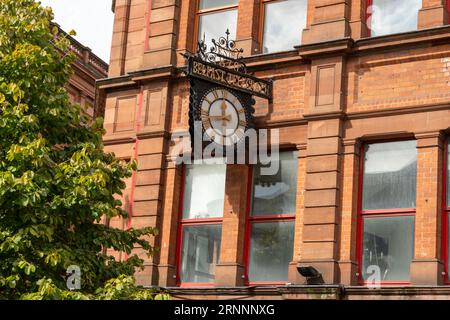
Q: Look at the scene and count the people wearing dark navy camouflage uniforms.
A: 0